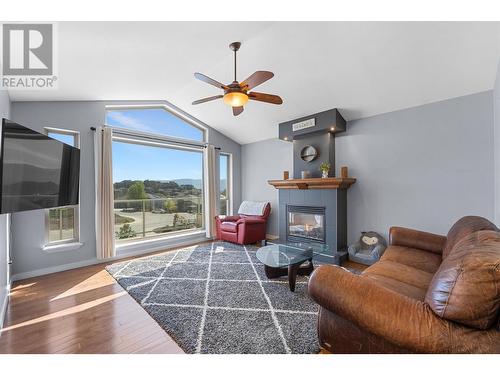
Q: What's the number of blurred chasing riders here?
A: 0